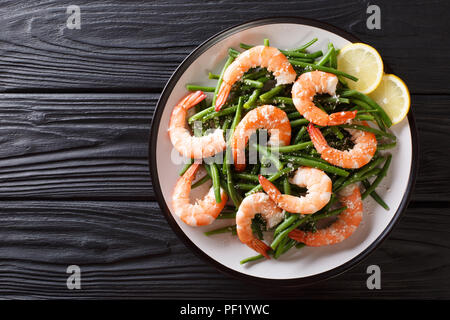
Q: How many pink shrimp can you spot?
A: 9